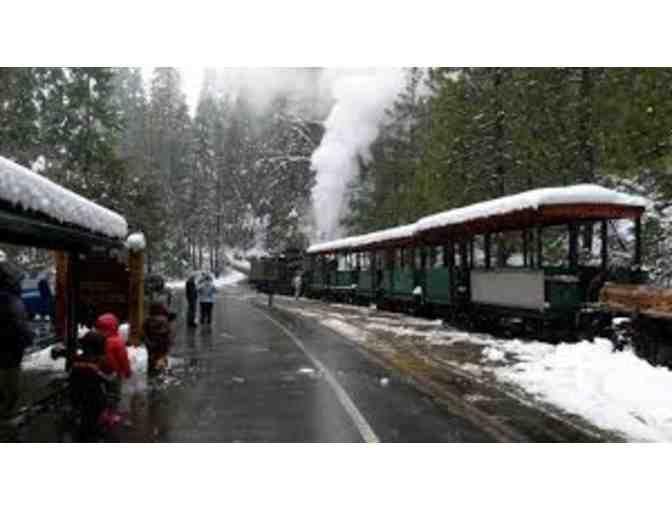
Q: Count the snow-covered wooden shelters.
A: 1